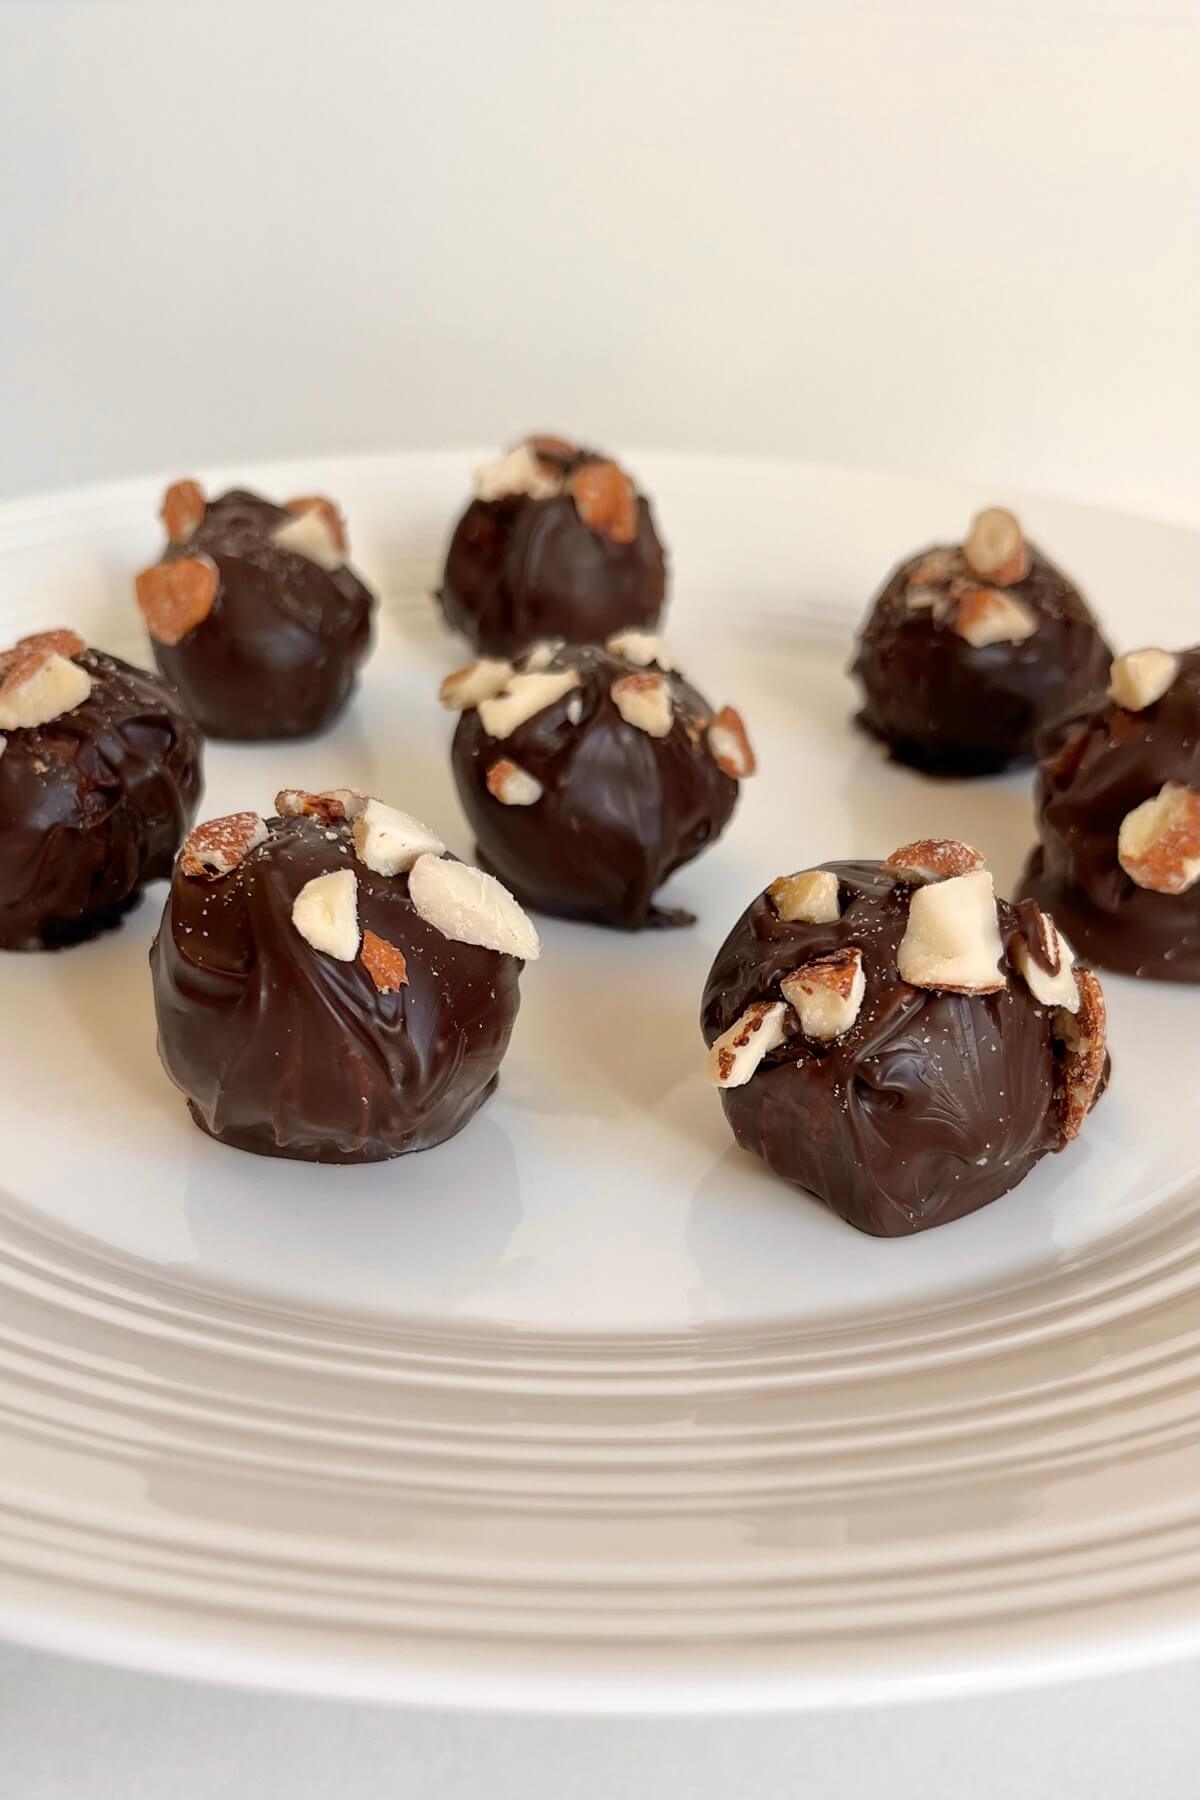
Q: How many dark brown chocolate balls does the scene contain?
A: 8